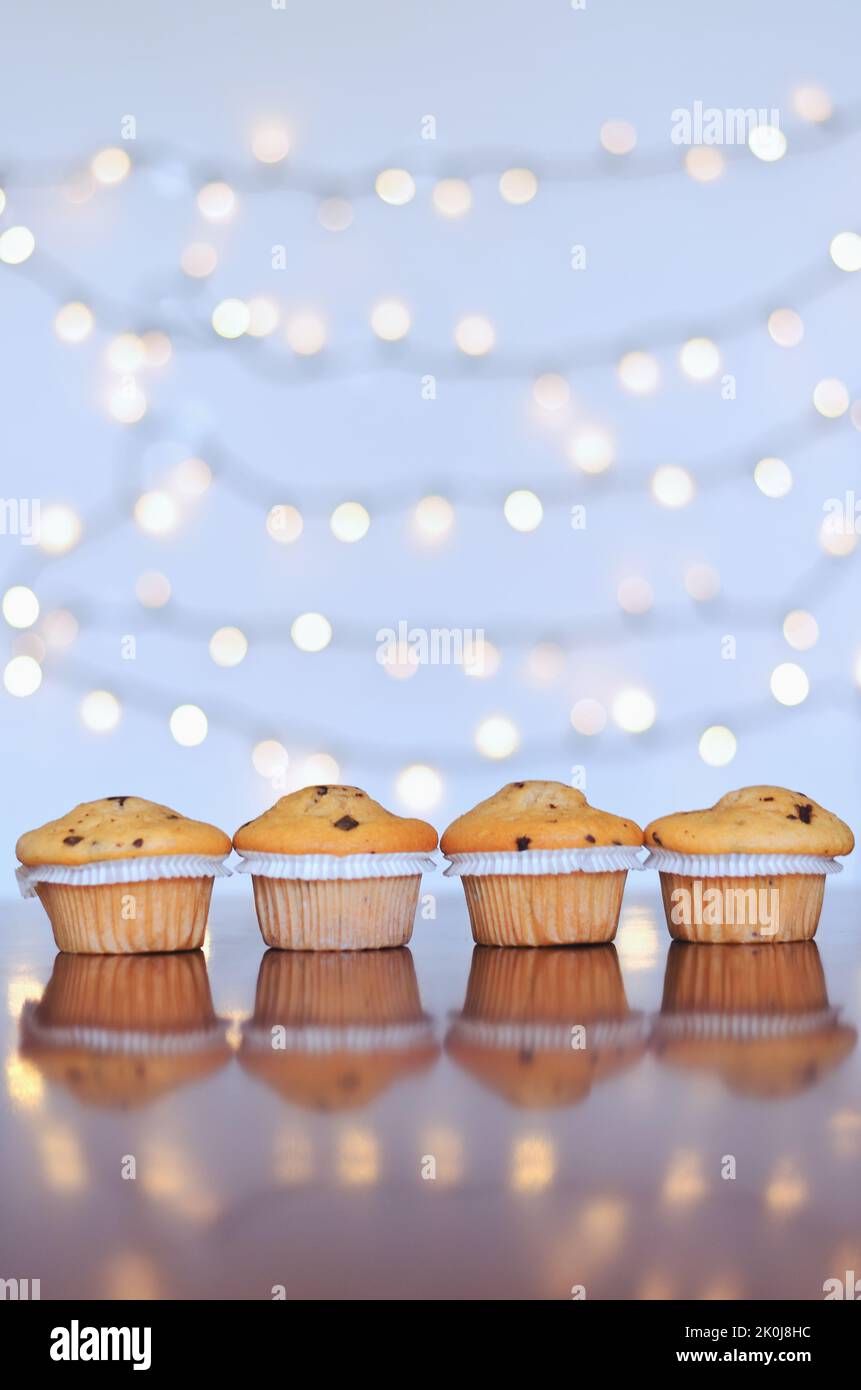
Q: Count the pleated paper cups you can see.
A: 4